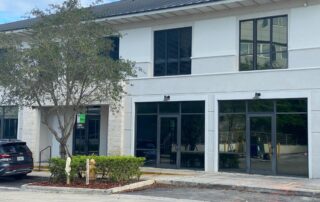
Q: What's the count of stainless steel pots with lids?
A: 0